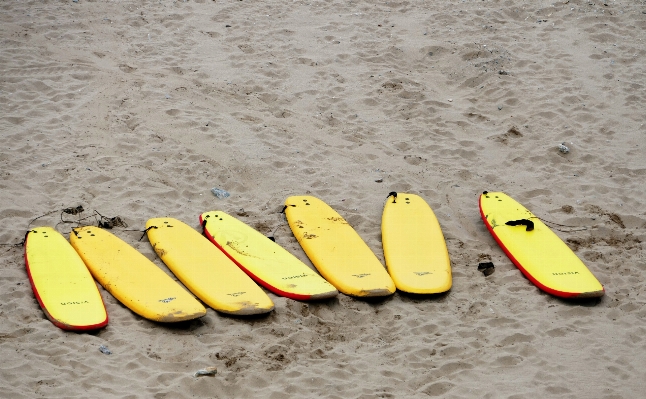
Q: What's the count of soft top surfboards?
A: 7